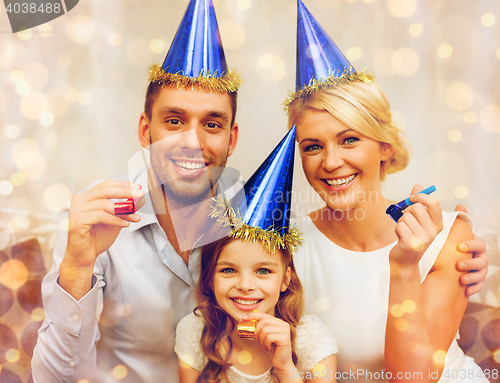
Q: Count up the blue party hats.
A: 3